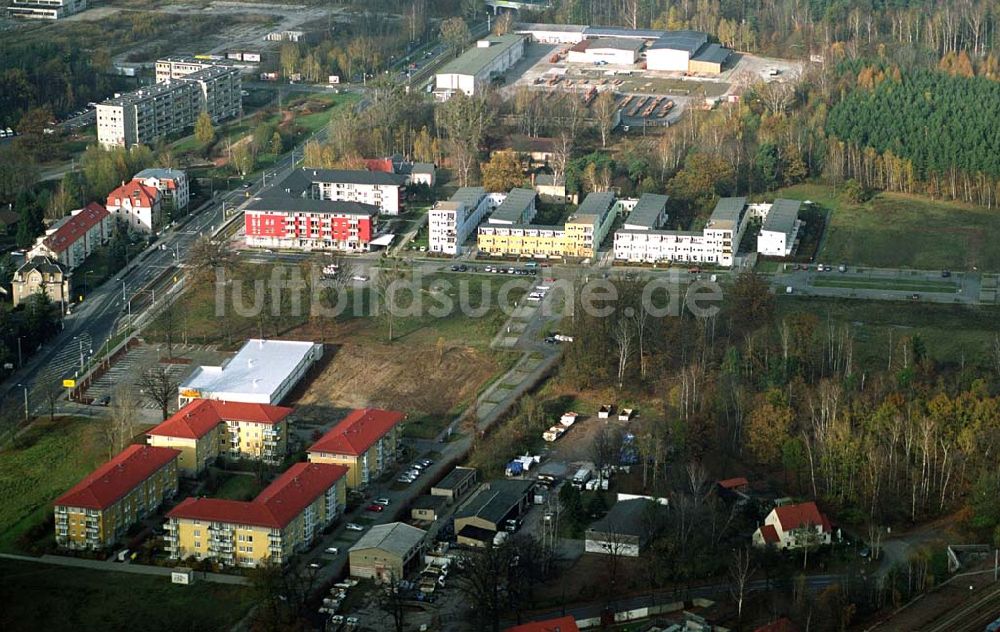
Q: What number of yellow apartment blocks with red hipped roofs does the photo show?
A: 4